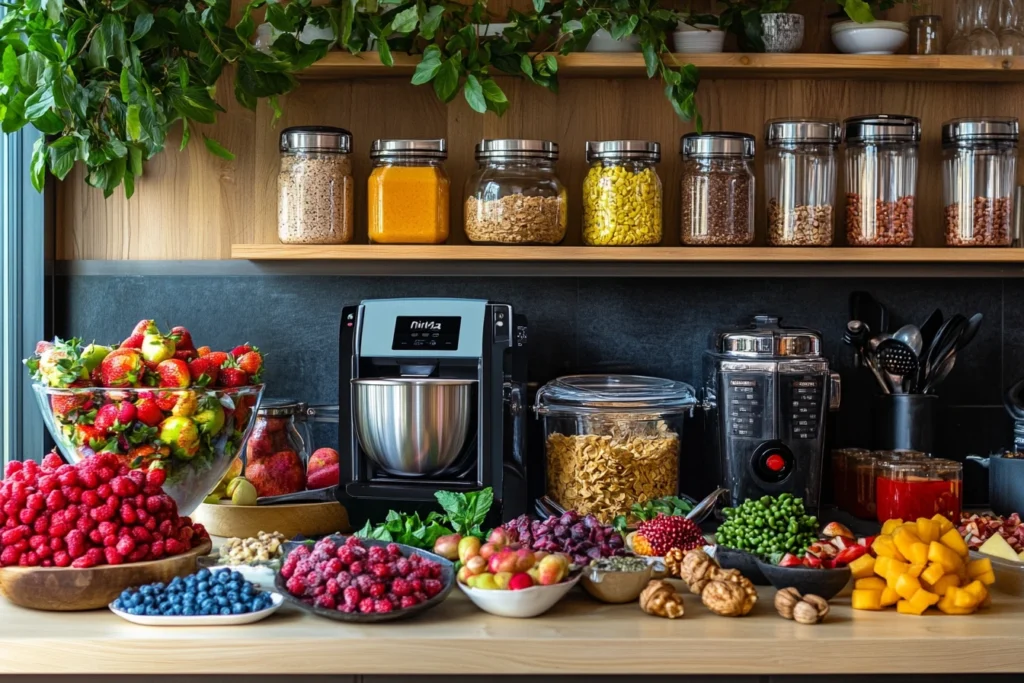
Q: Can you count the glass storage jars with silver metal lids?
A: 8